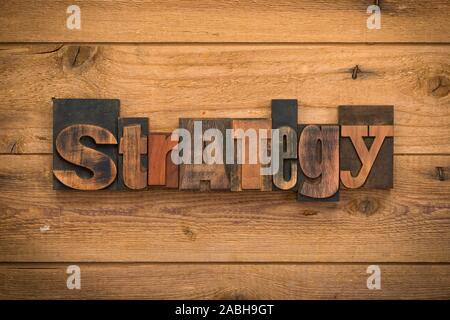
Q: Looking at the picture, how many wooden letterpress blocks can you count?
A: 8